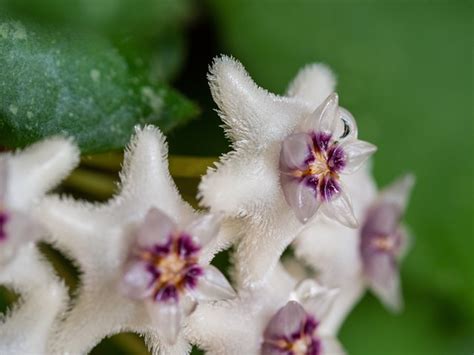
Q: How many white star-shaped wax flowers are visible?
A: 5